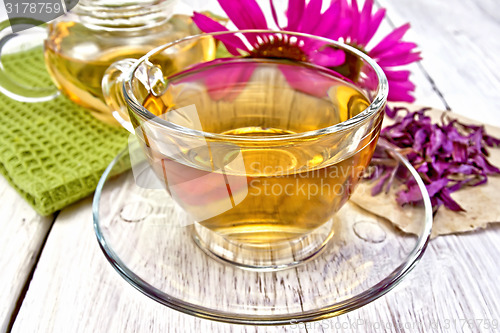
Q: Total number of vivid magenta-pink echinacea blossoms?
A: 2